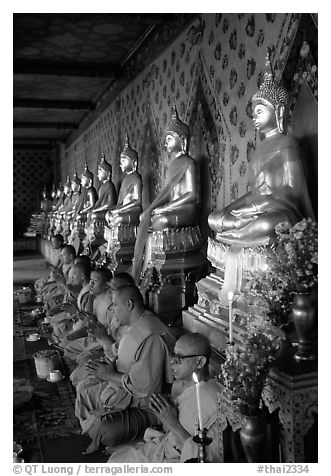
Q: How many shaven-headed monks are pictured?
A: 8